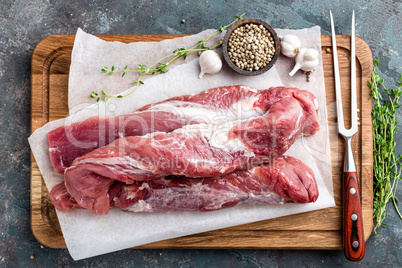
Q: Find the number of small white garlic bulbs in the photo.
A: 3